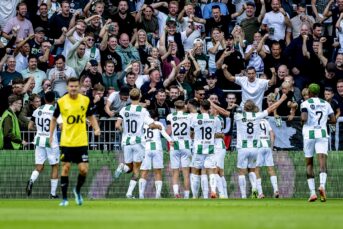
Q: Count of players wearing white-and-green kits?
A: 10